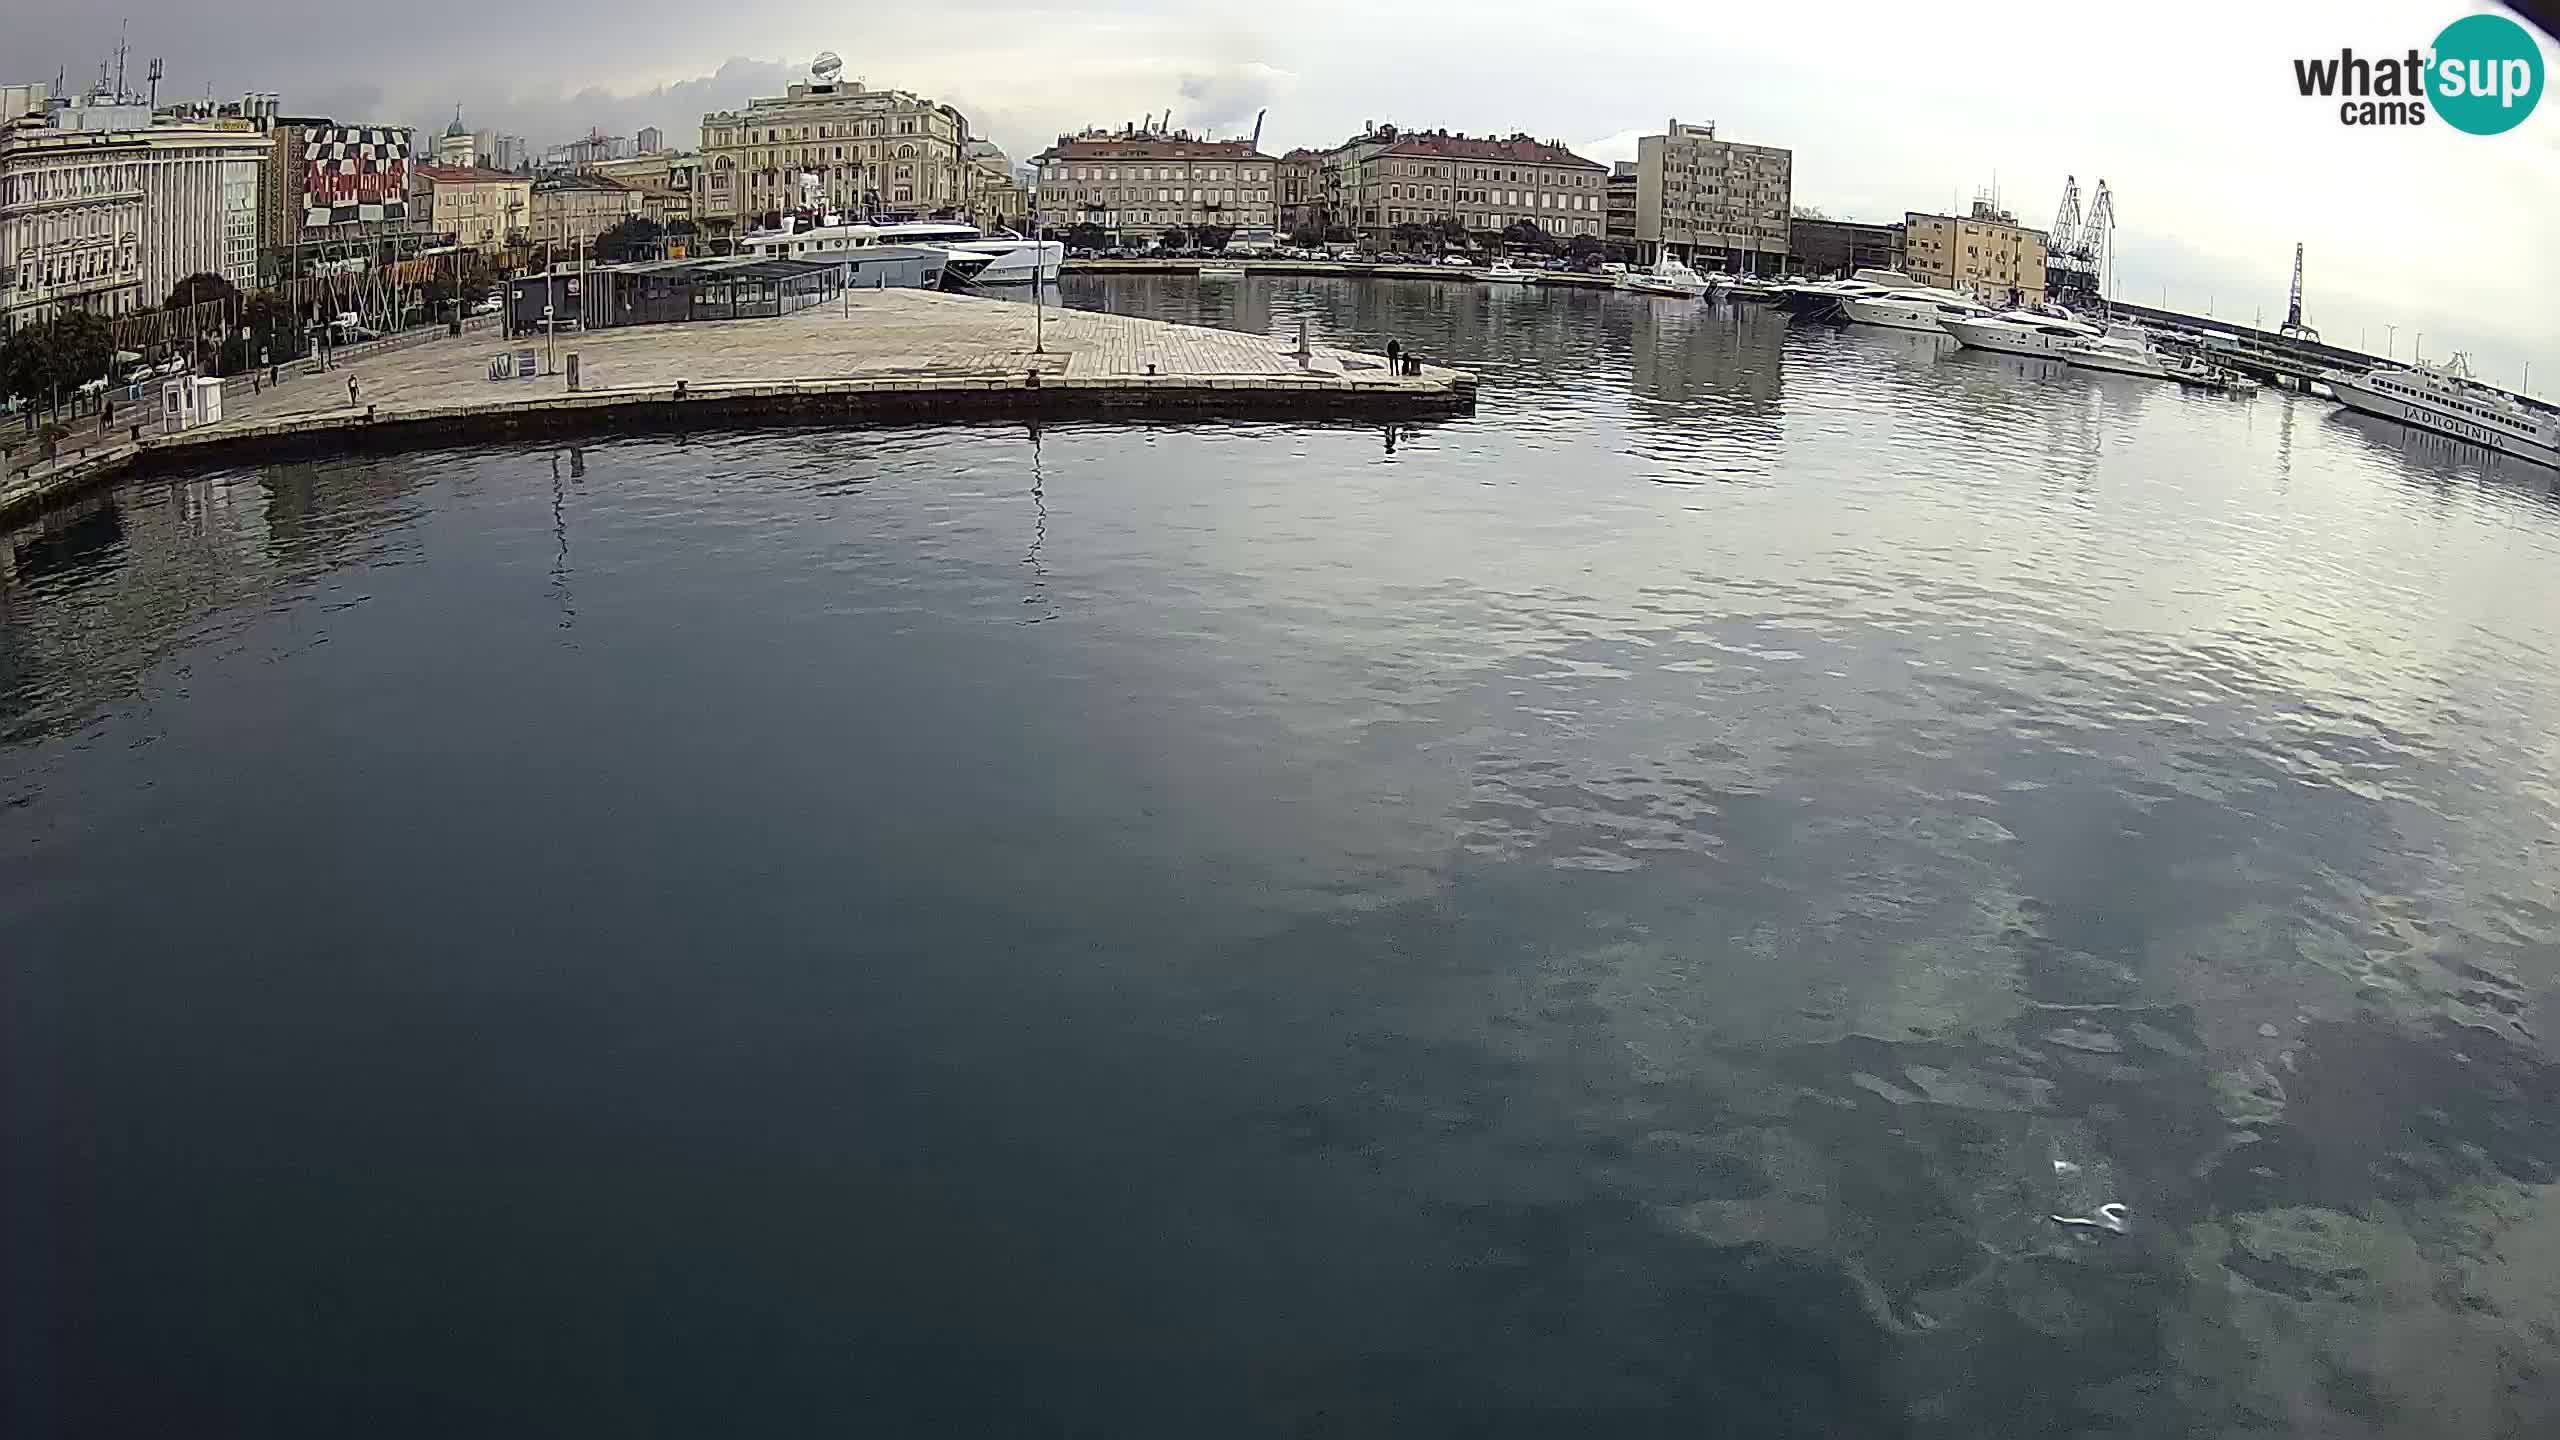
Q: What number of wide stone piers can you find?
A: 1